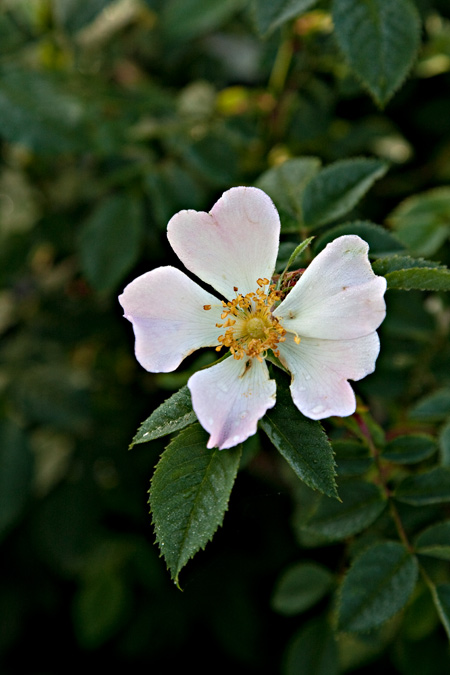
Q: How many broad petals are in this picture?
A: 5